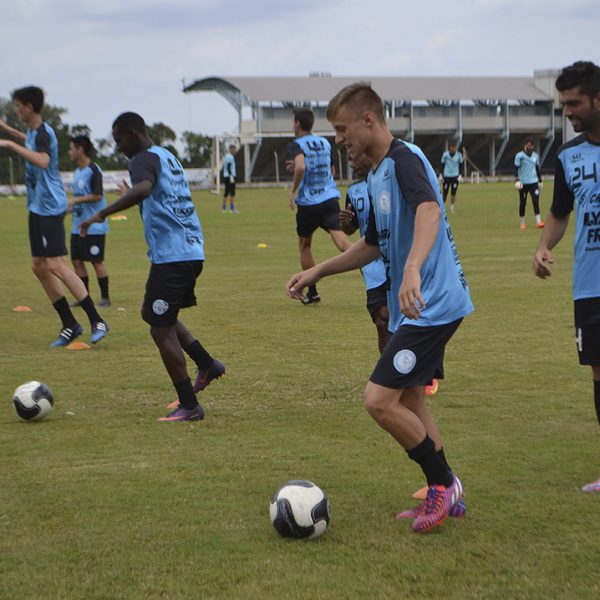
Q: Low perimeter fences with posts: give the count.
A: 1